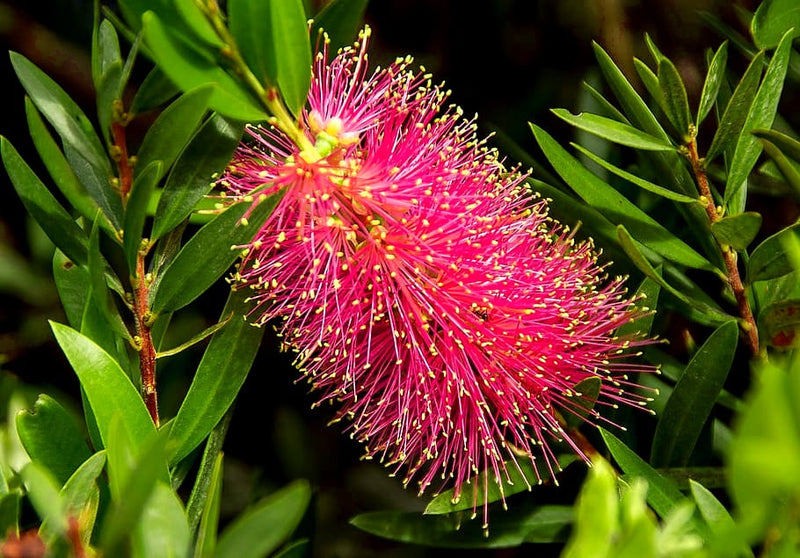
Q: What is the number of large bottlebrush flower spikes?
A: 1